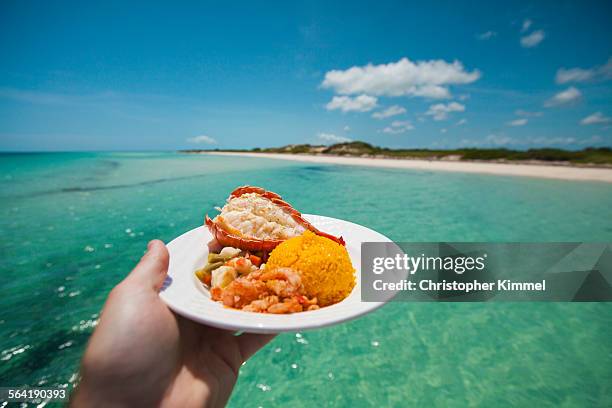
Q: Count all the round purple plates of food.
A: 0